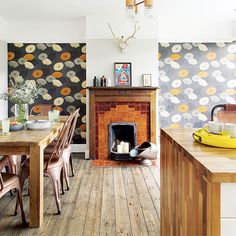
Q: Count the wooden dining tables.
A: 1